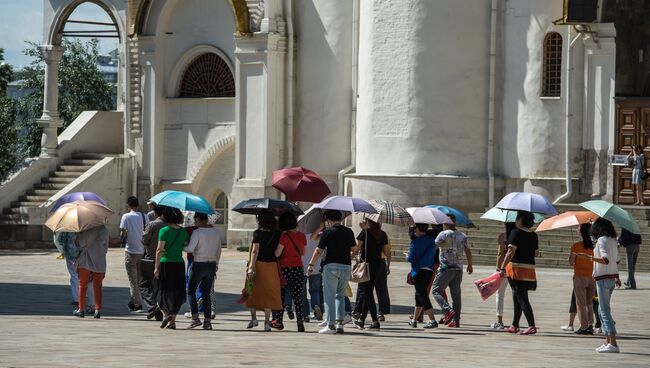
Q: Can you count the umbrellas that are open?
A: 15